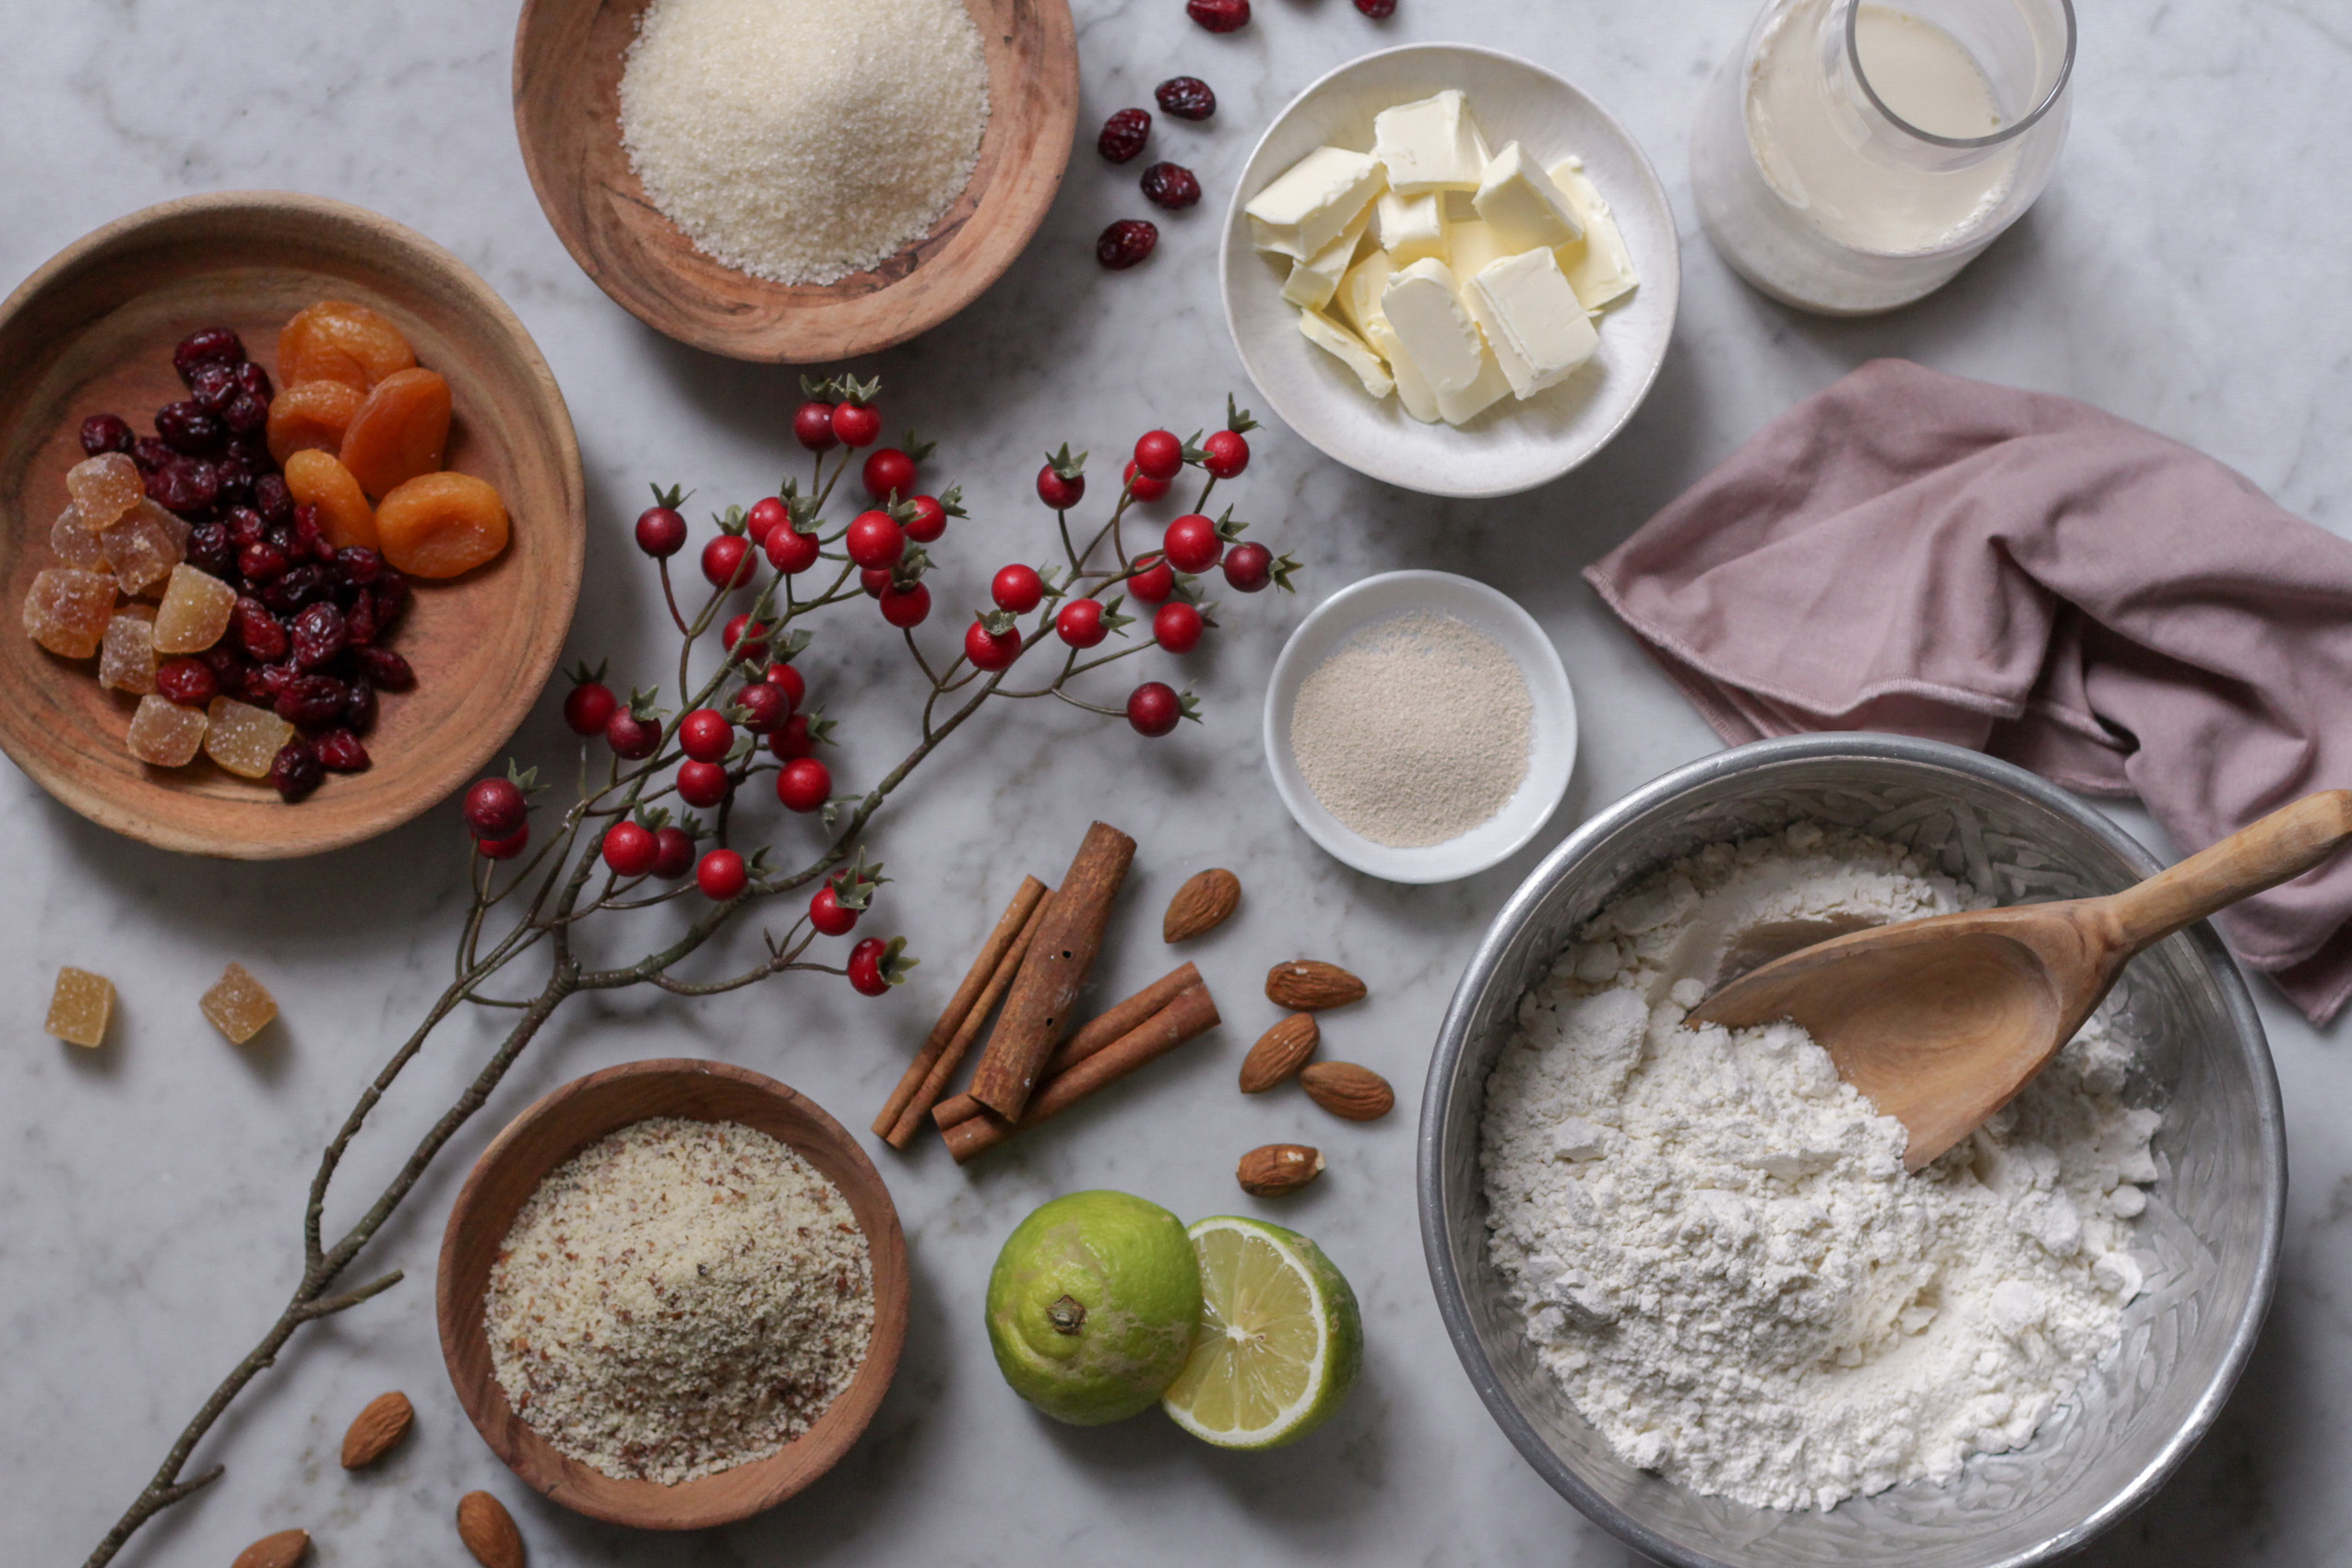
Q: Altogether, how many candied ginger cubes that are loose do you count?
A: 2